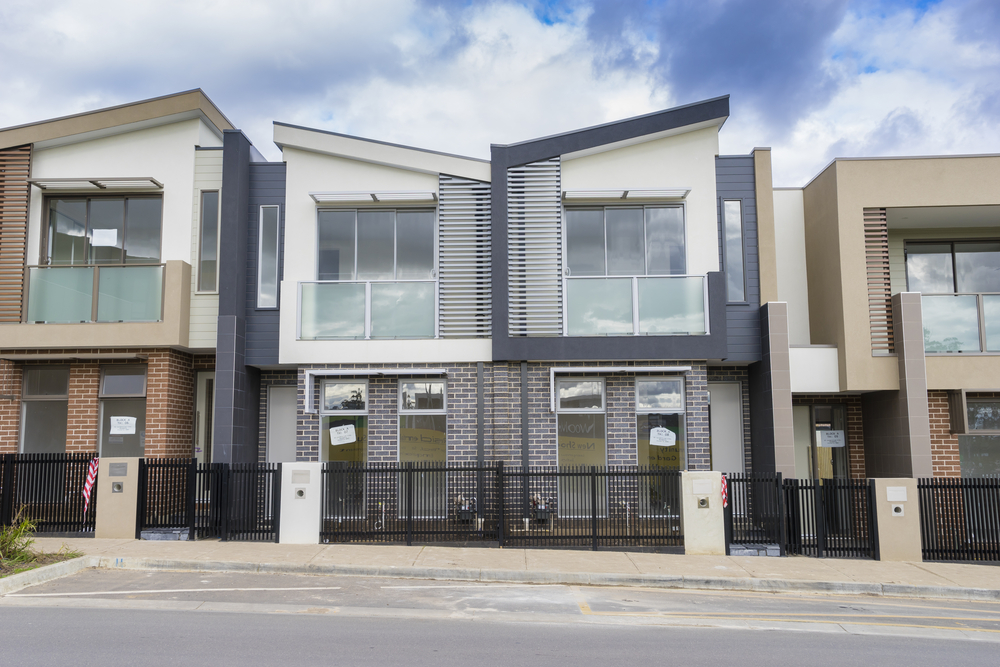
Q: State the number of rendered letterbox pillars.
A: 4